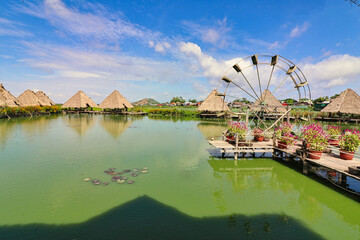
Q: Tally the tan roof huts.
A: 8